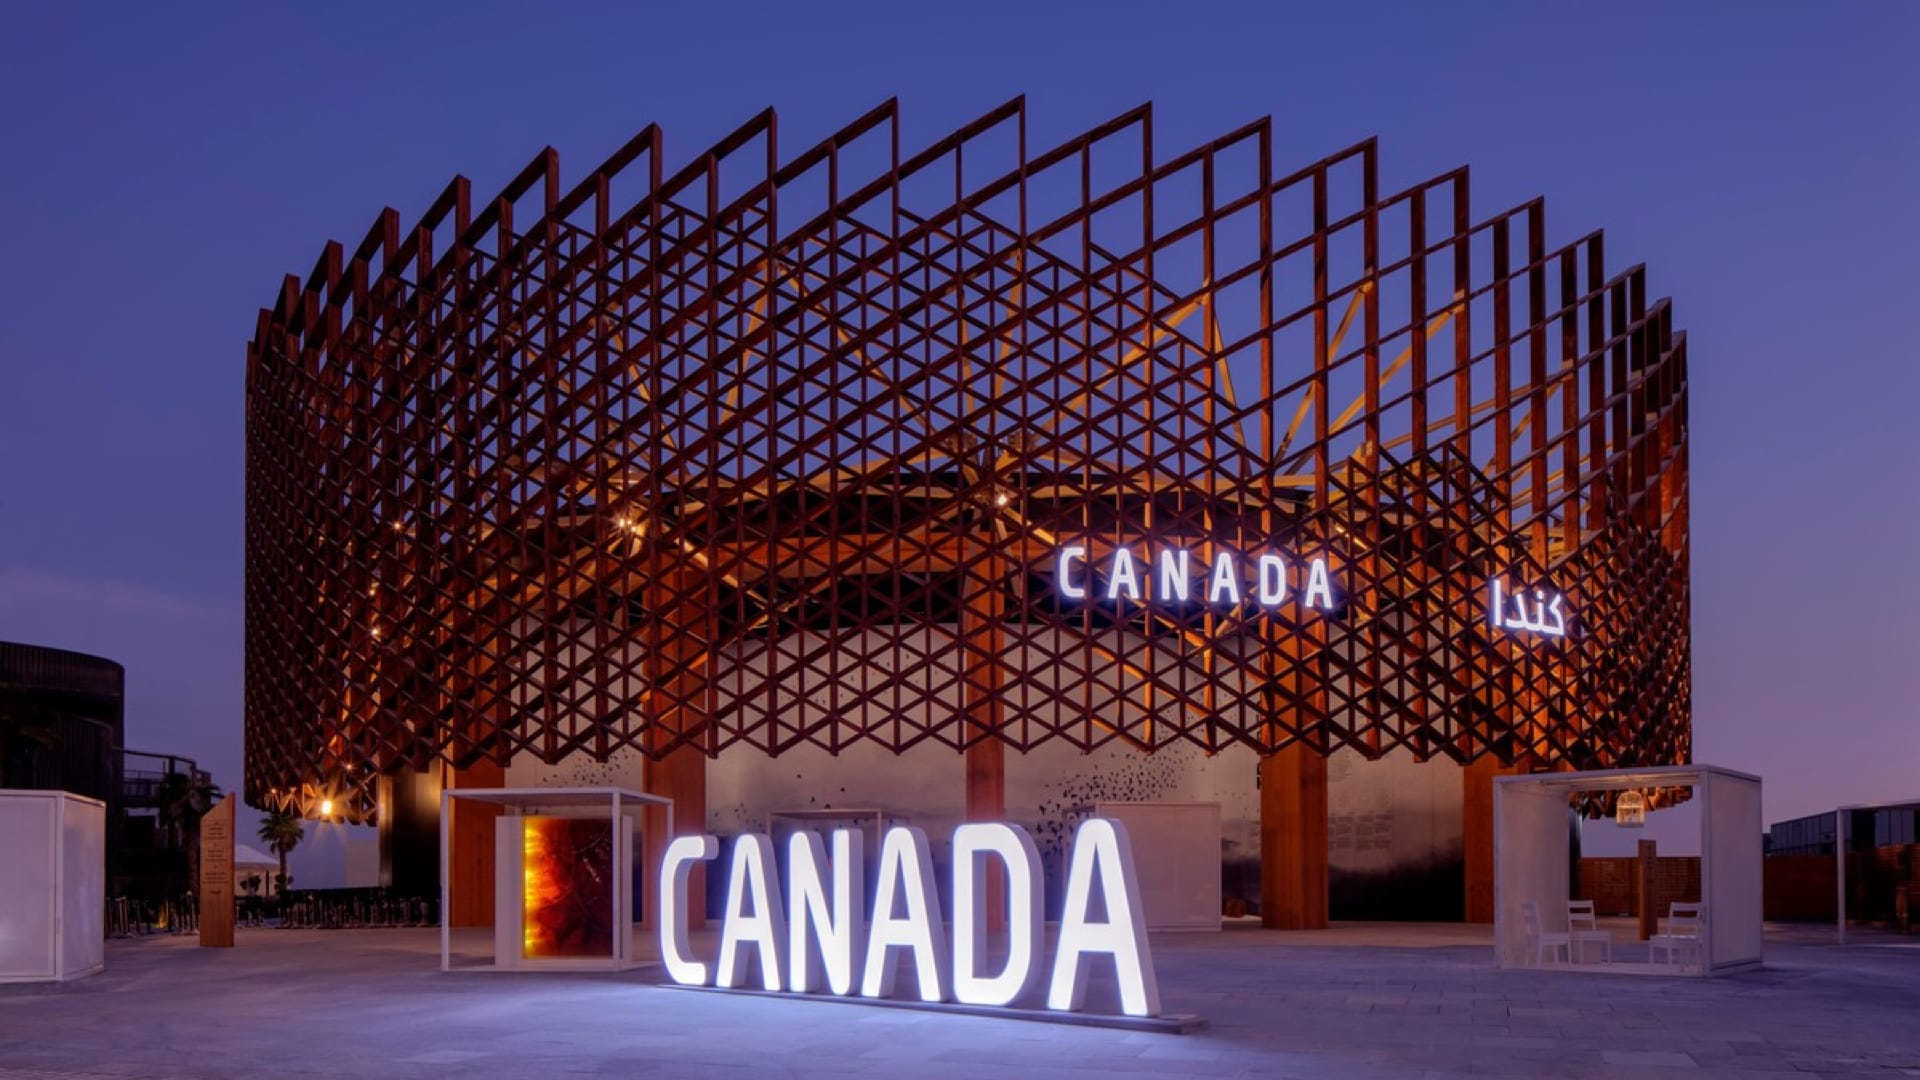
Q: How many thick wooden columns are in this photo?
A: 5